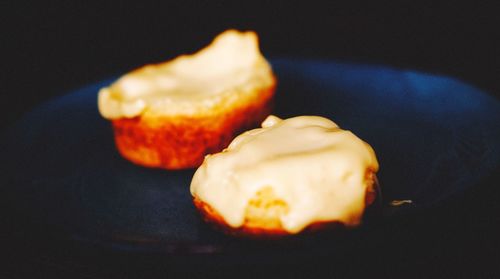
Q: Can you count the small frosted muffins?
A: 2